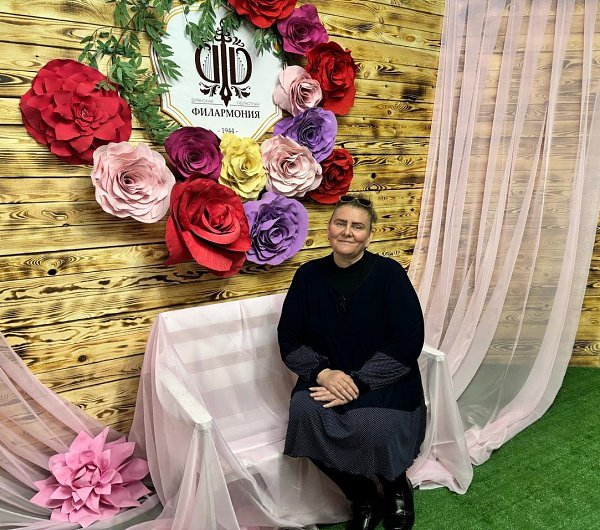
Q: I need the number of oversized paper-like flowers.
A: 14